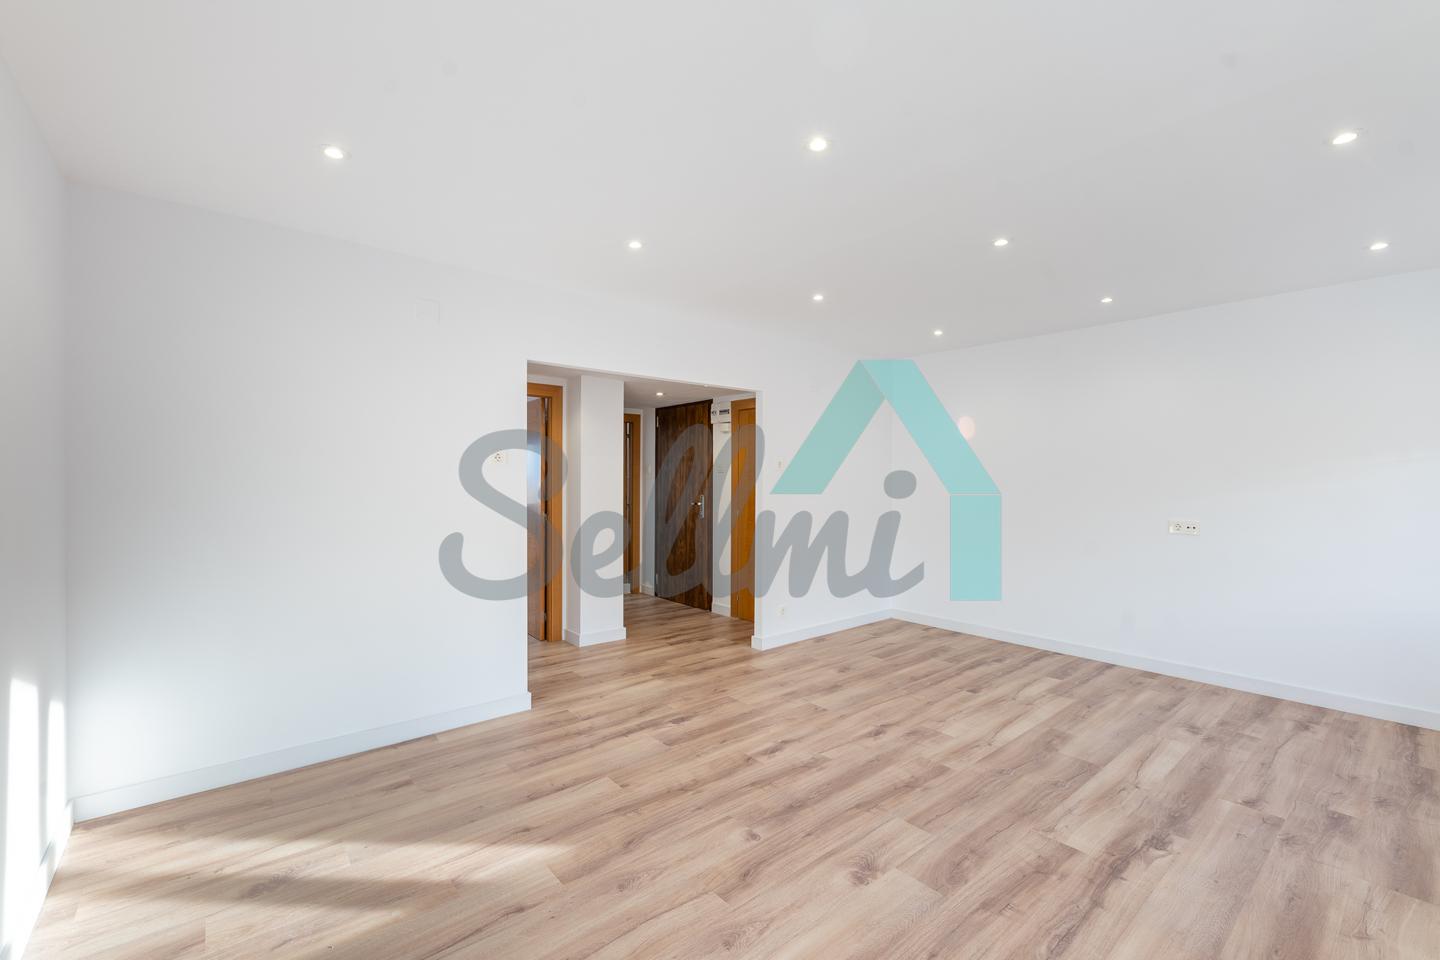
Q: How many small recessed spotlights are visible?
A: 10